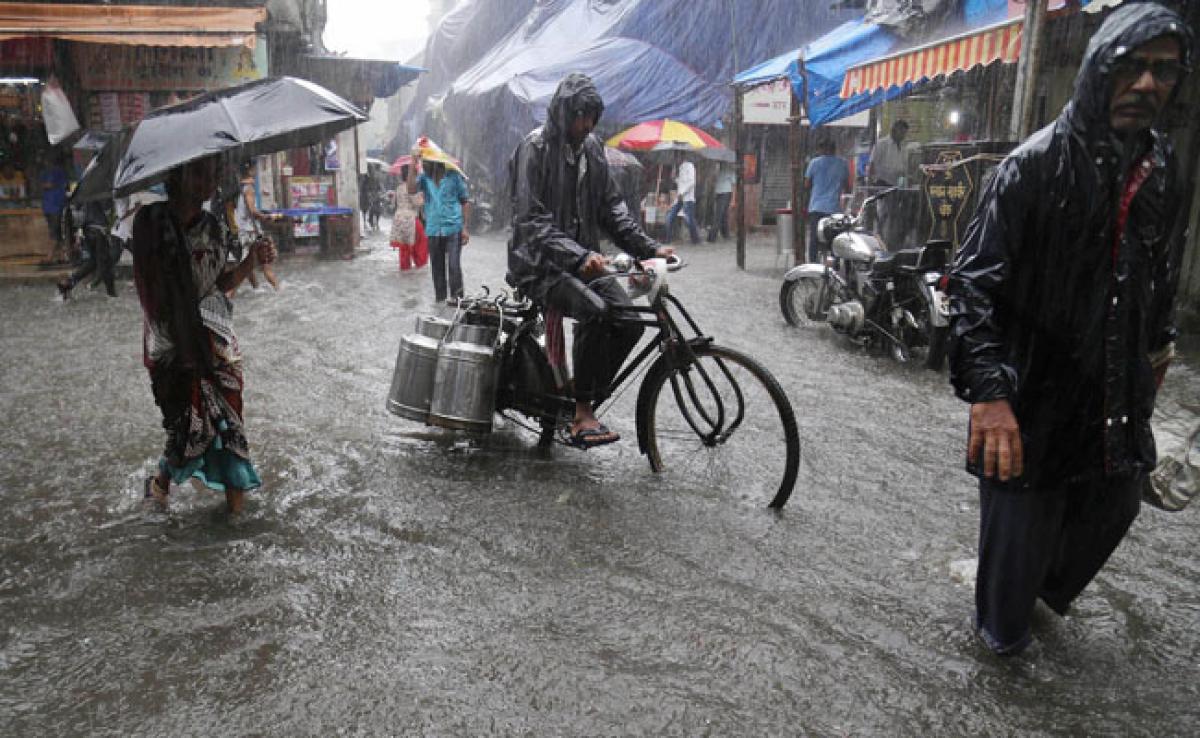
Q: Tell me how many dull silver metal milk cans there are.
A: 2